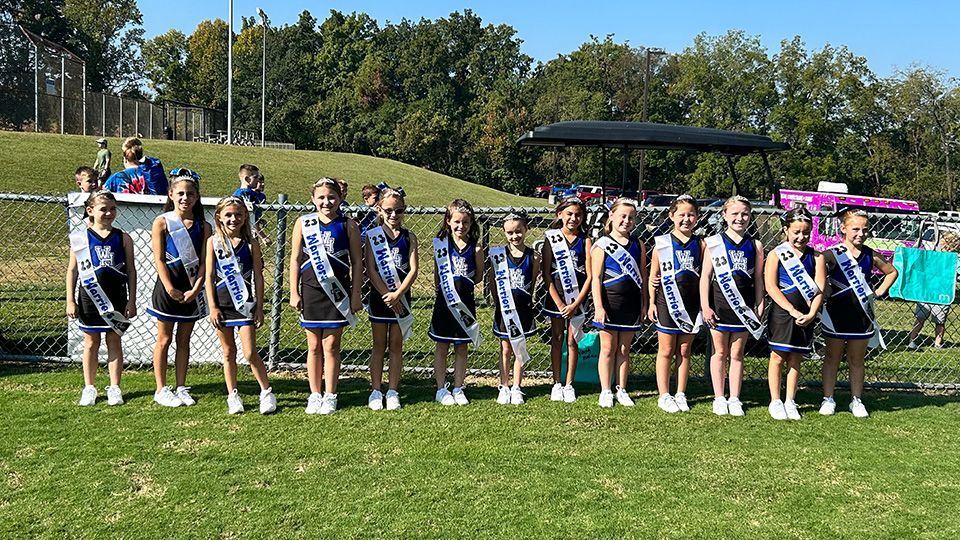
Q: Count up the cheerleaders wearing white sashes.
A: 13